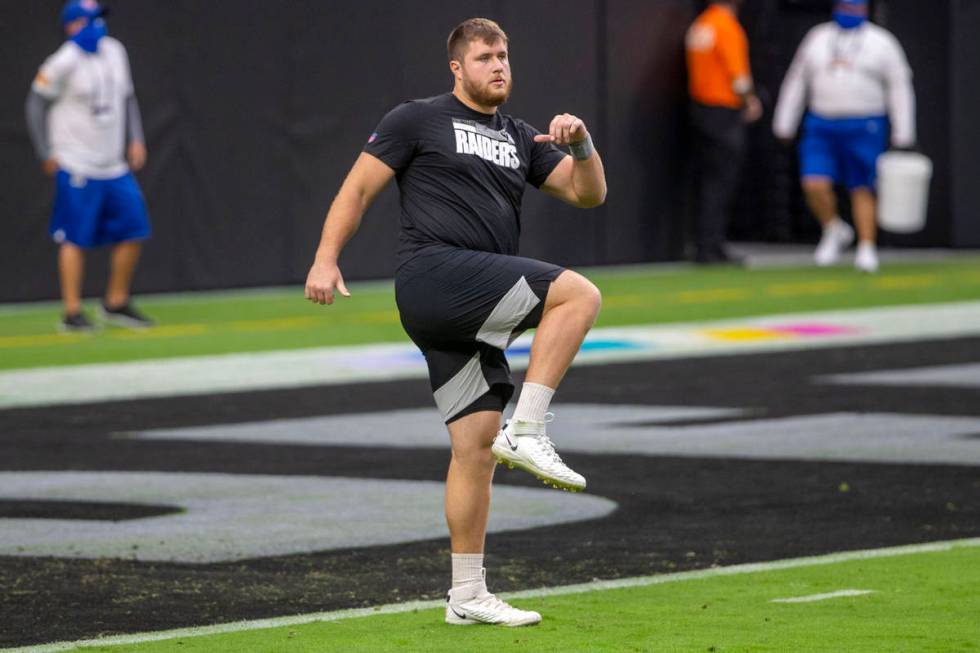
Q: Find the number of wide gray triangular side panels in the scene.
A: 2